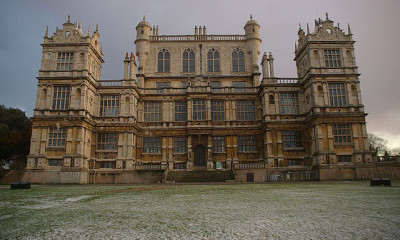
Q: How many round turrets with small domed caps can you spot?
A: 2